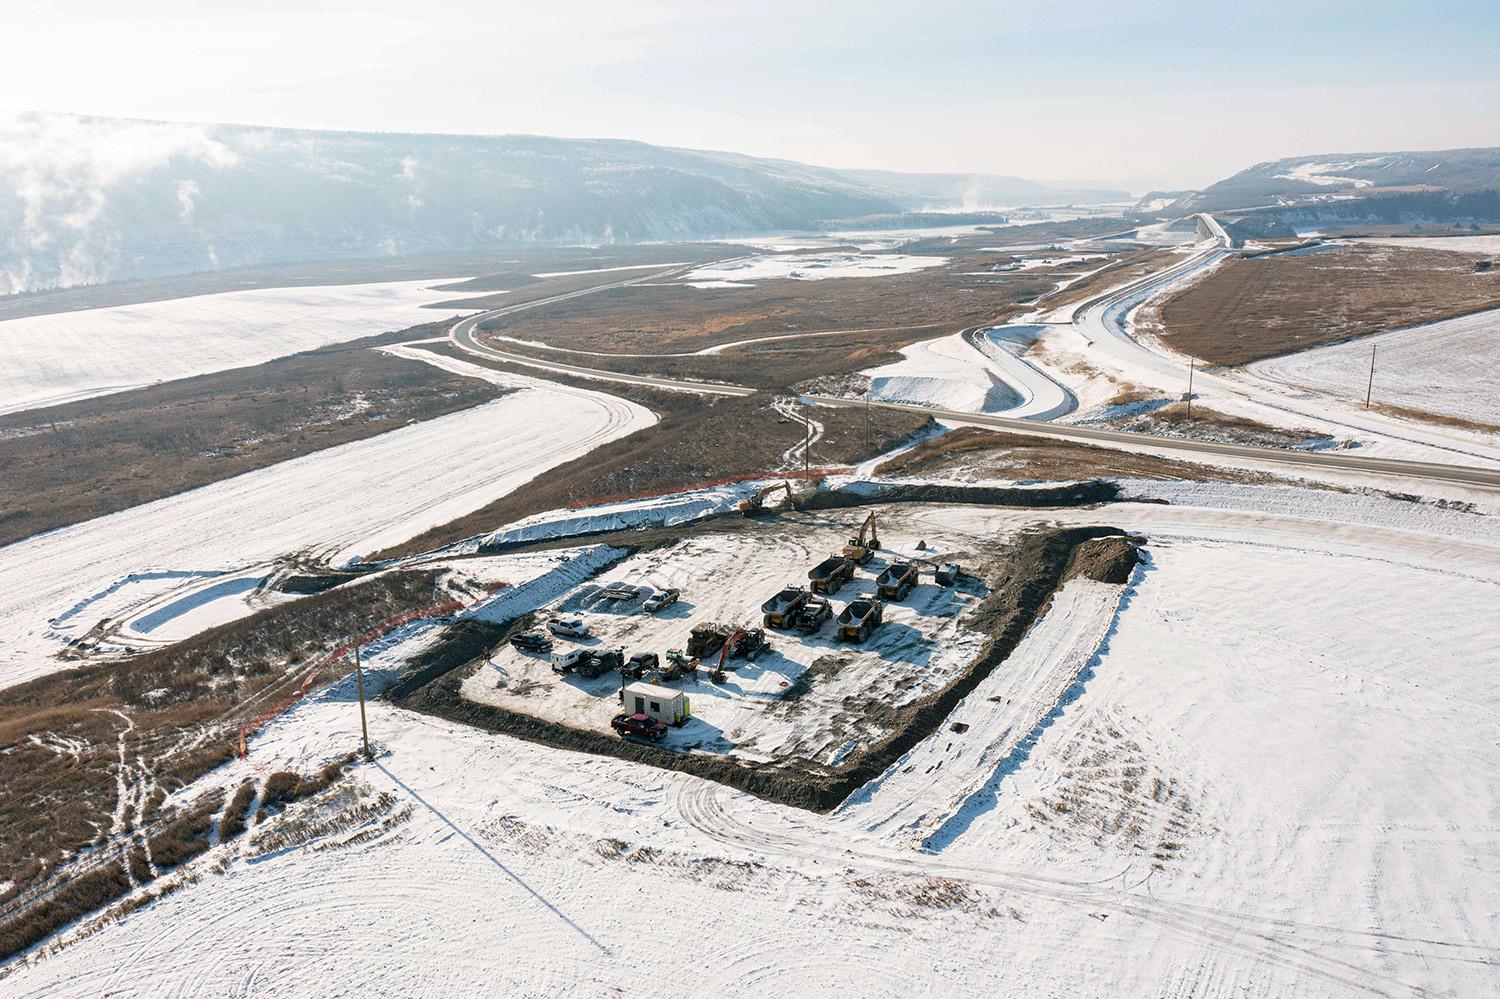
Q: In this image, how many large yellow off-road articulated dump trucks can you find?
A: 4